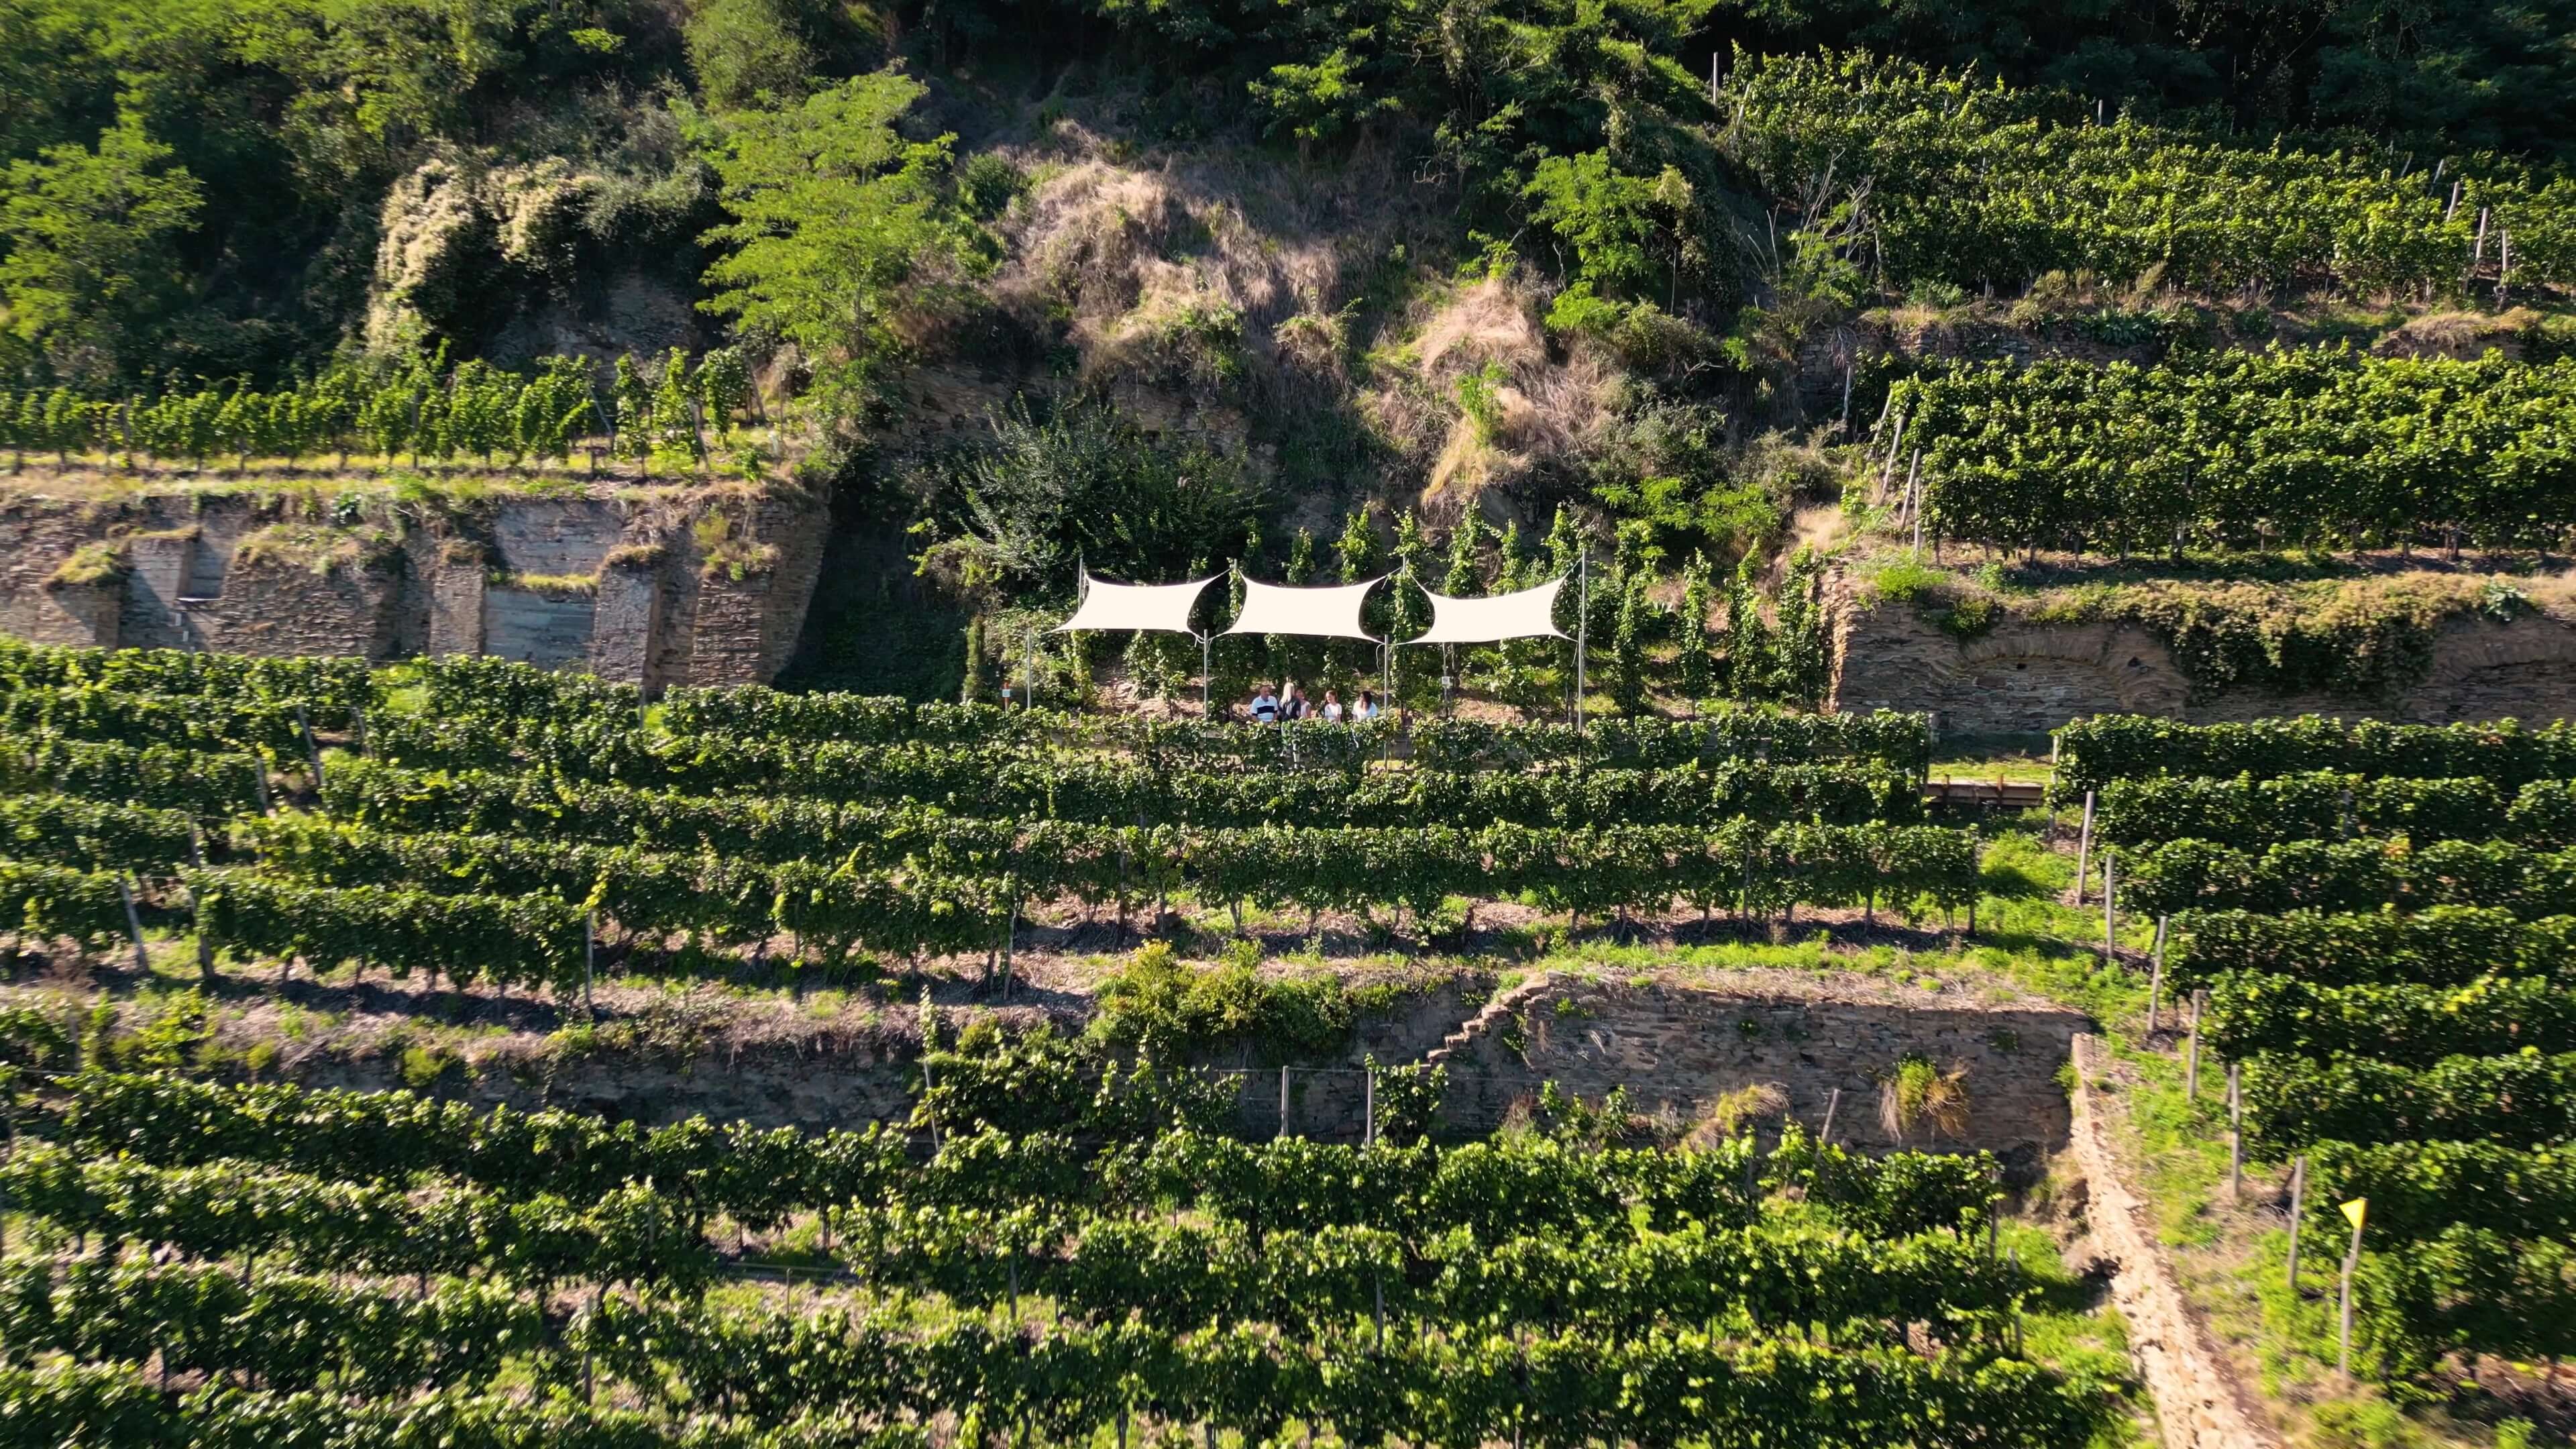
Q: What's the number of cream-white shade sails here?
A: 3